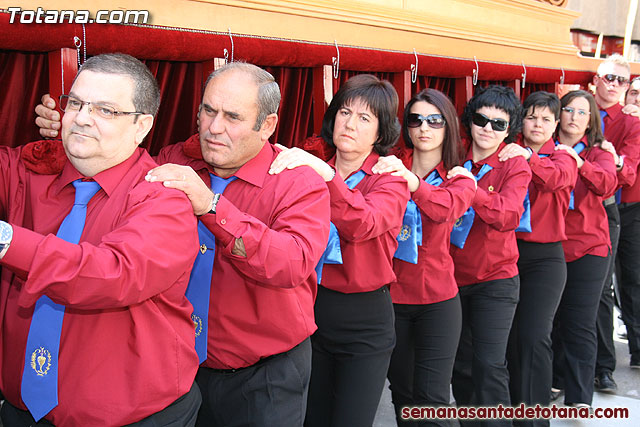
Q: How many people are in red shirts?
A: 9